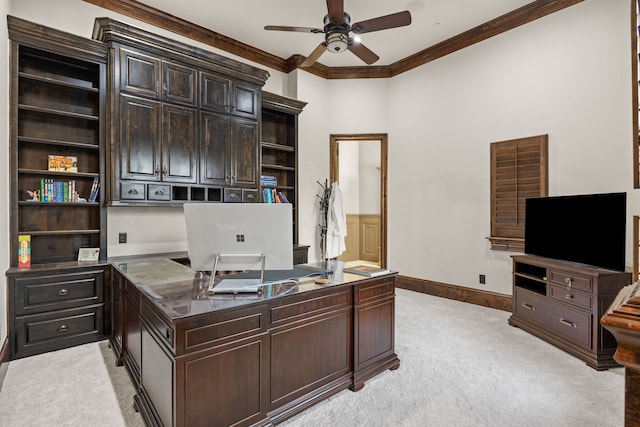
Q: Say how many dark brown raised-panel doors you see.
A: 8